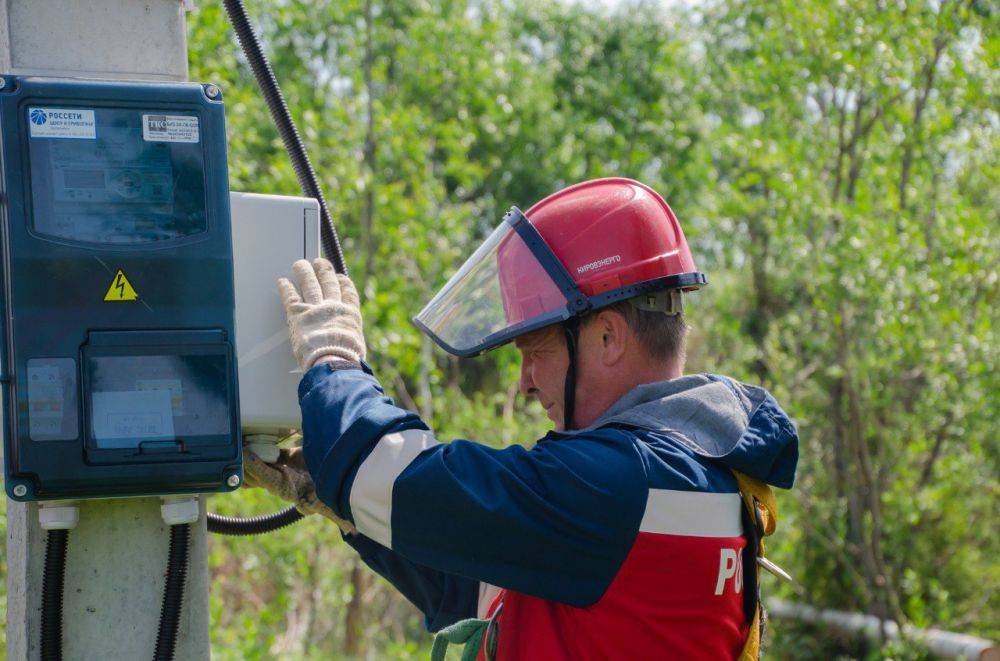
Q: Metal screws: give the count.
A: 4